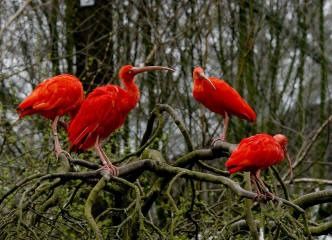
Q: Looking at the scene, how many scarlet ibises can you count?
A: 4